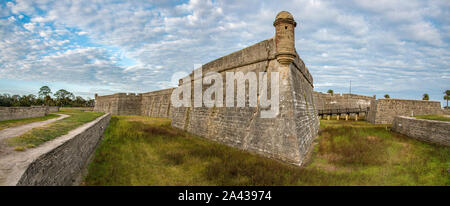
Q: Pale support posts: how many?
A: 4